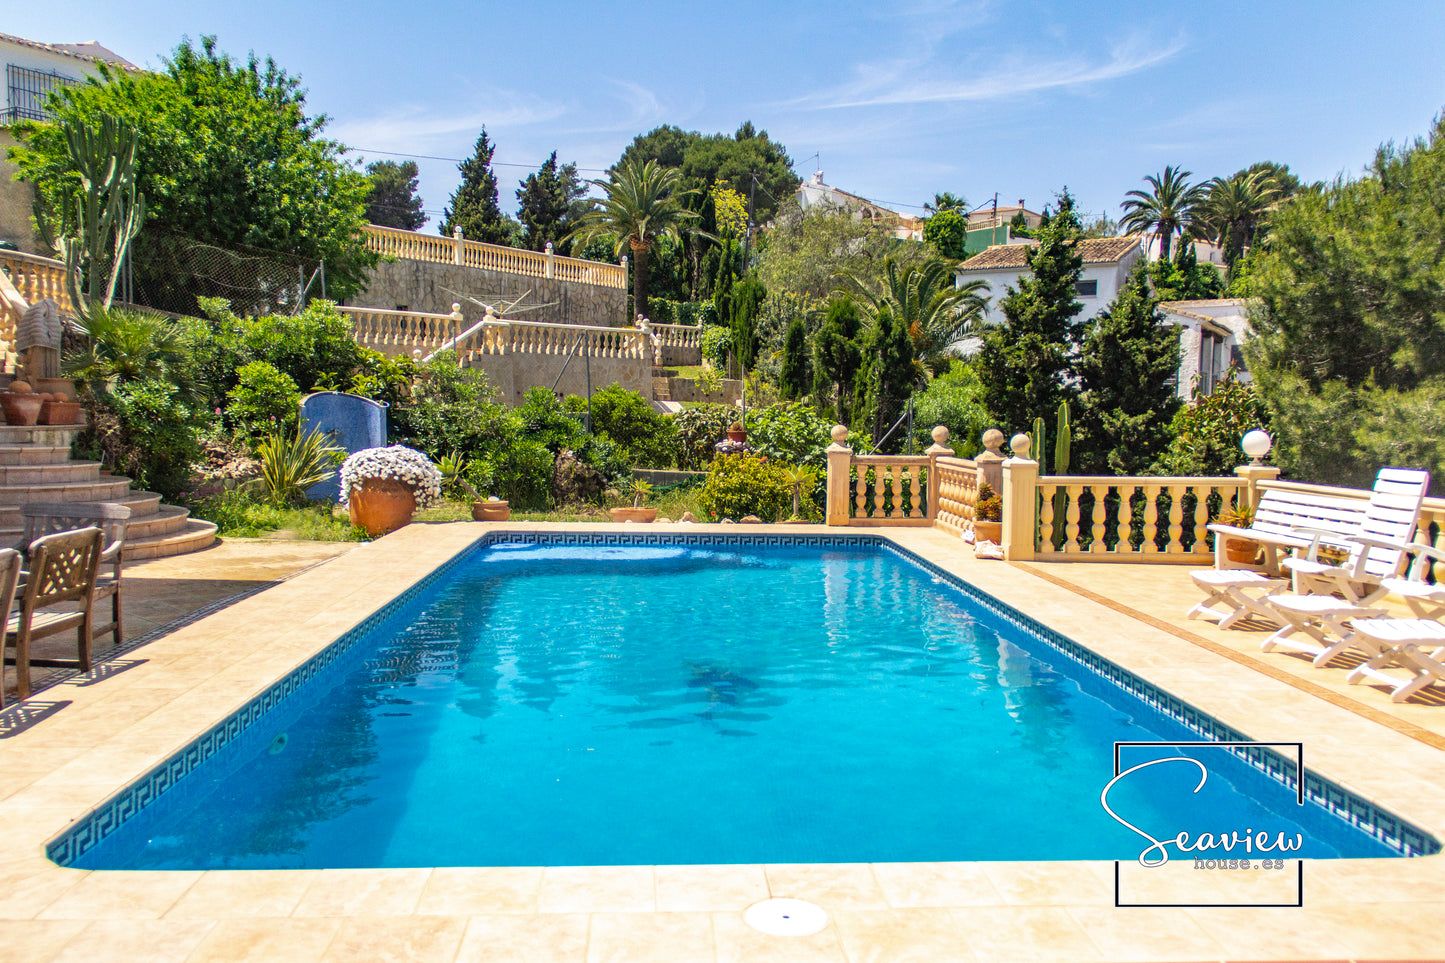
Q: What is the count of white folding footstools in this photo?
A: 3